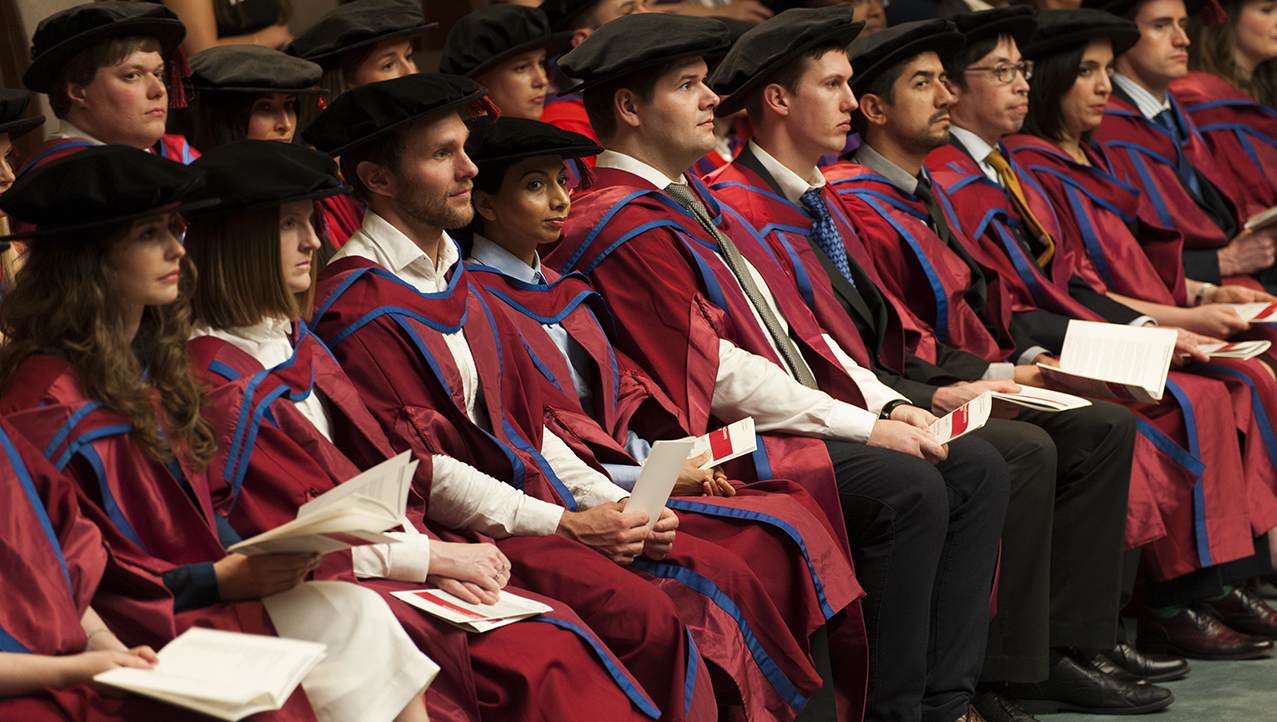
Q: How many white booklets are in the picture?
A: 11